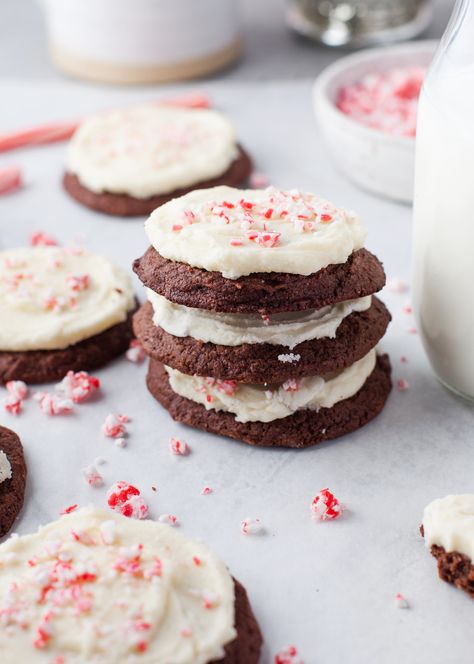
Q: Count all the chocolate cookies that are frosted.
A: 8